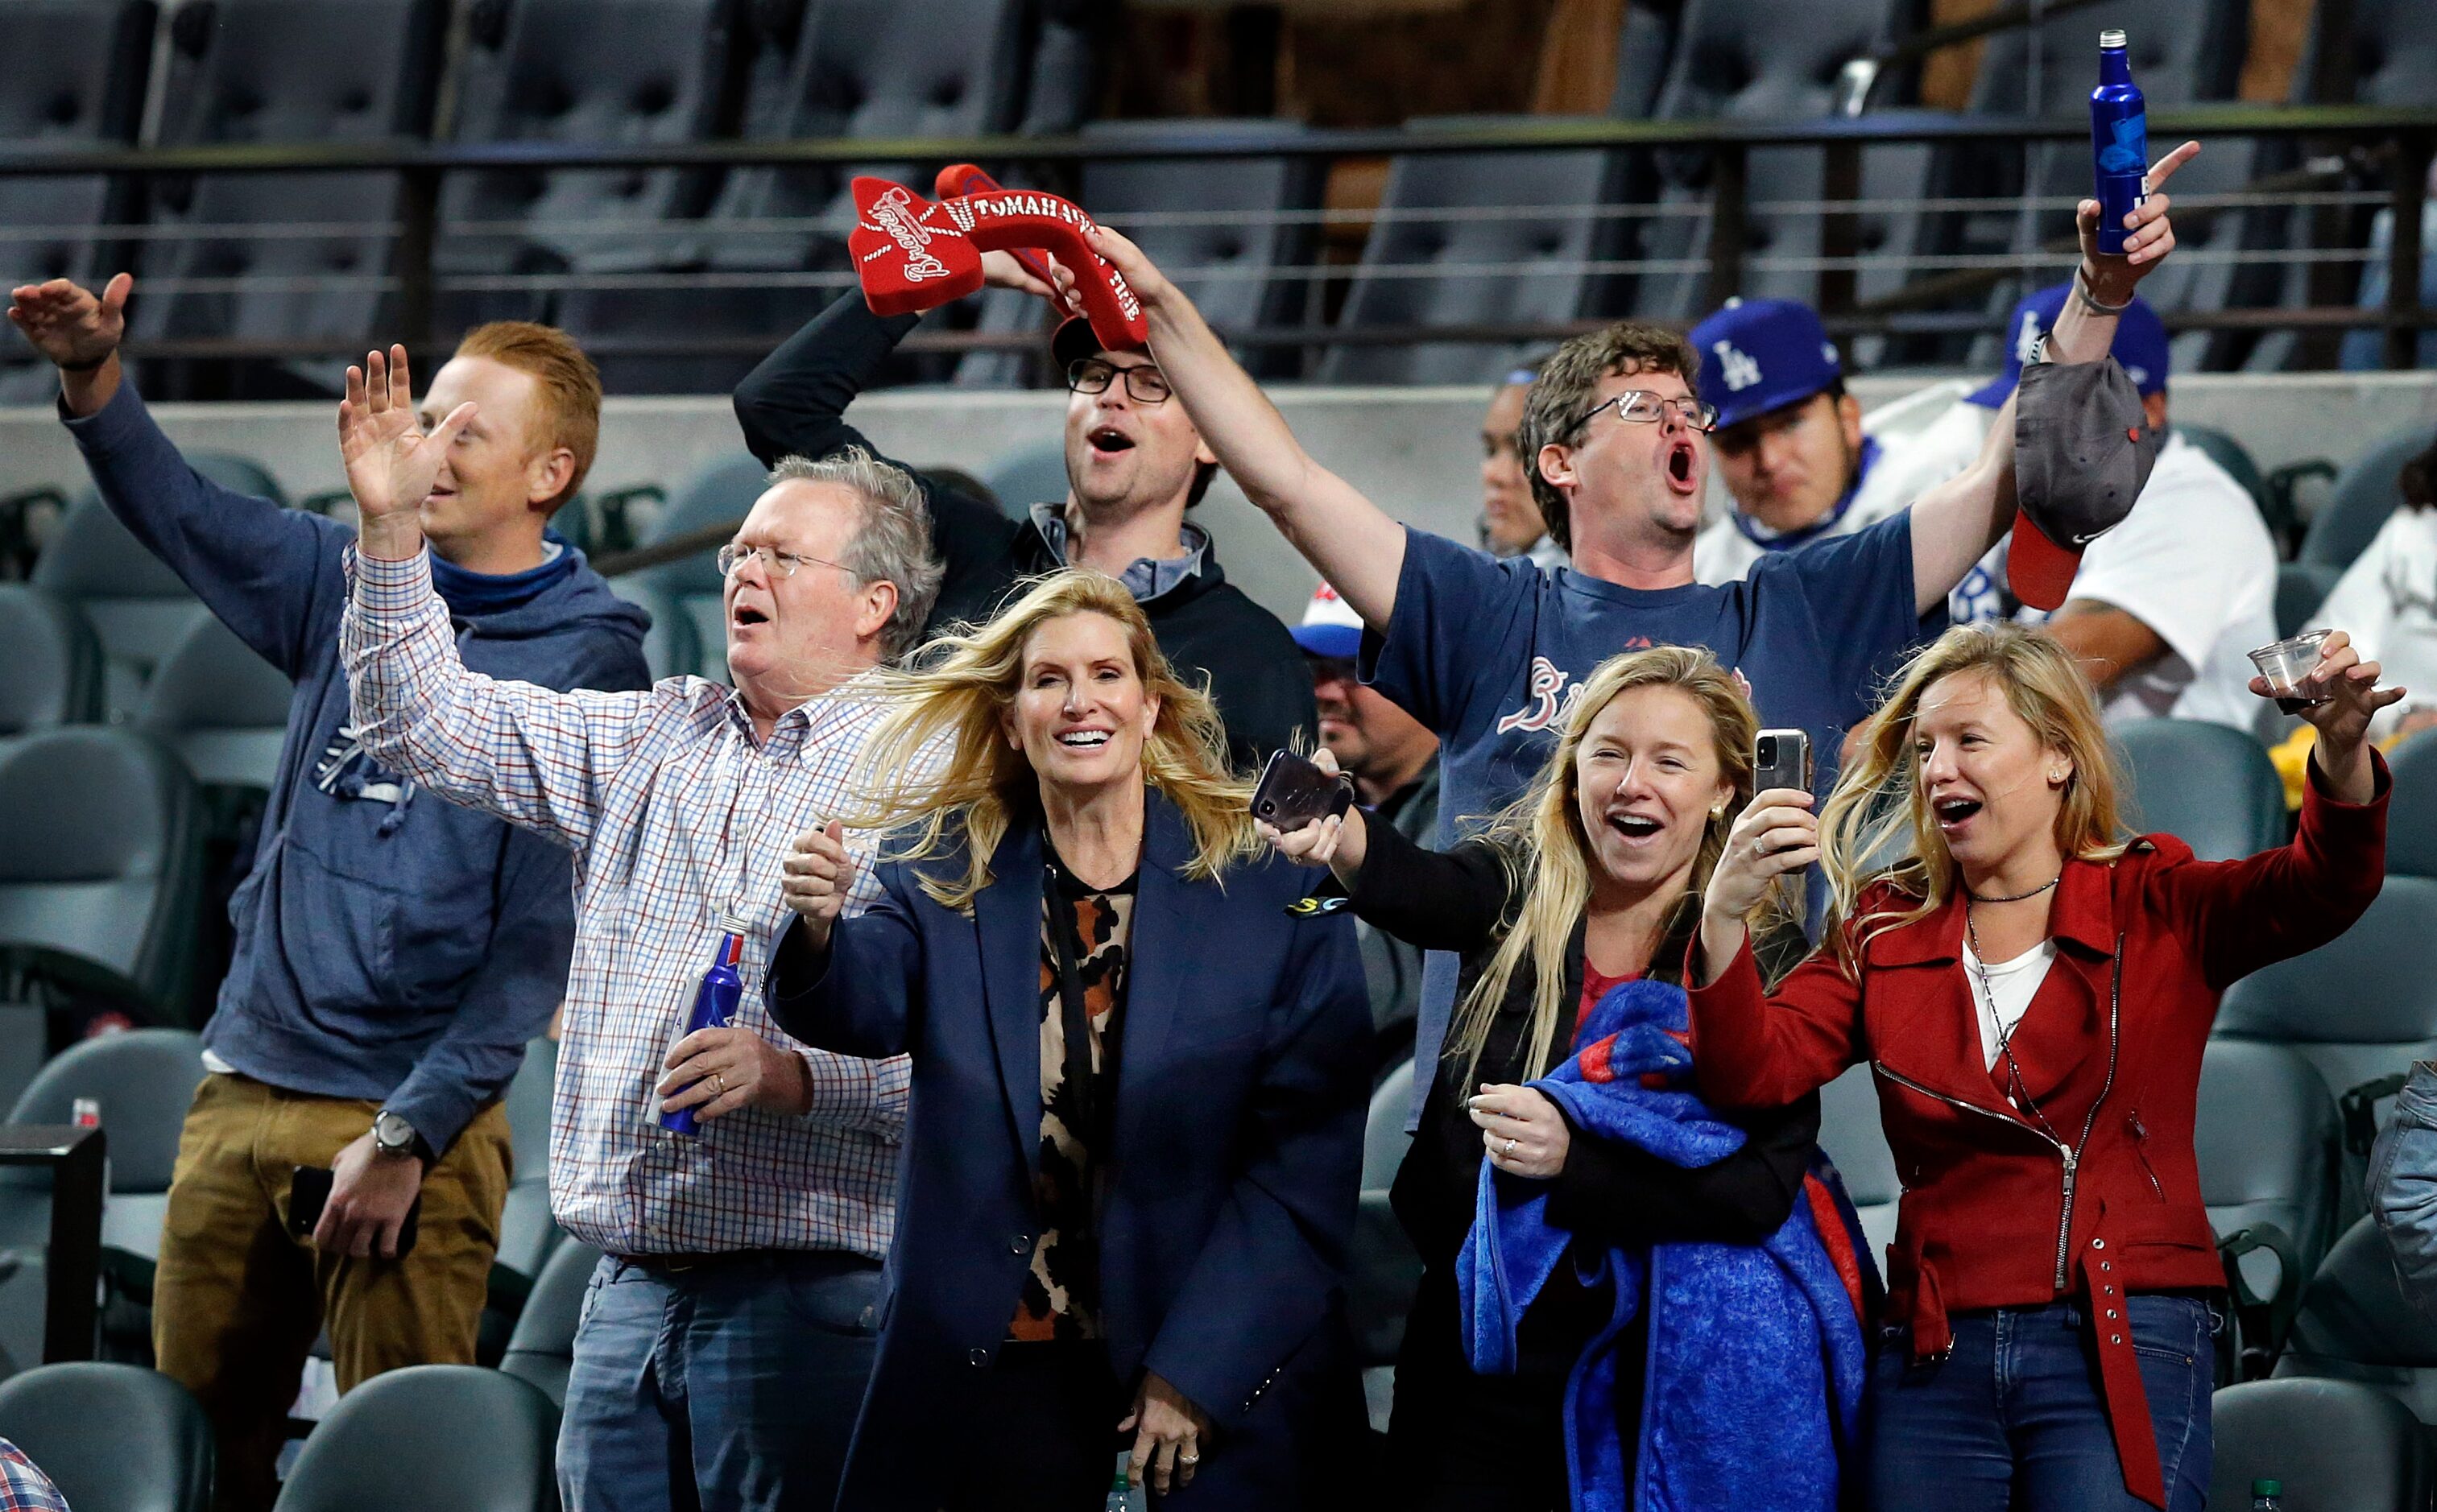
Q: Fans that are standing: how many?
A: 7